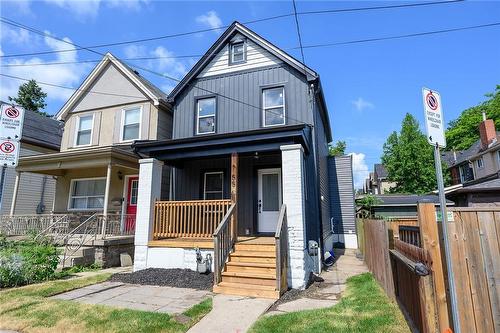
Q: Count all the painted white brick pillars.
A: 2